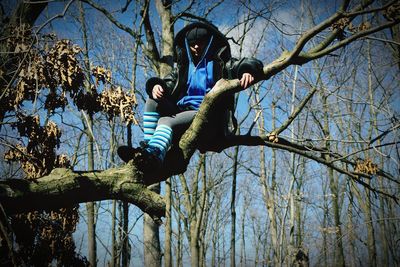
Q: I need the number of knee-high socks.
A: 2